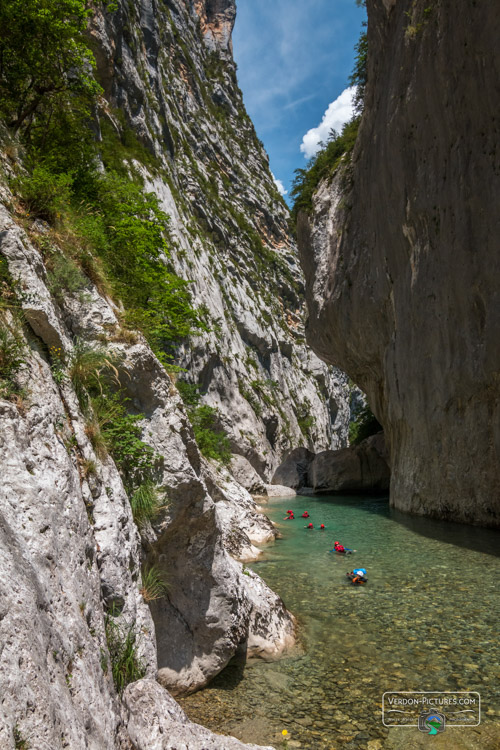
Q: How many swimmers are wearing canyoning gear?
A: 7